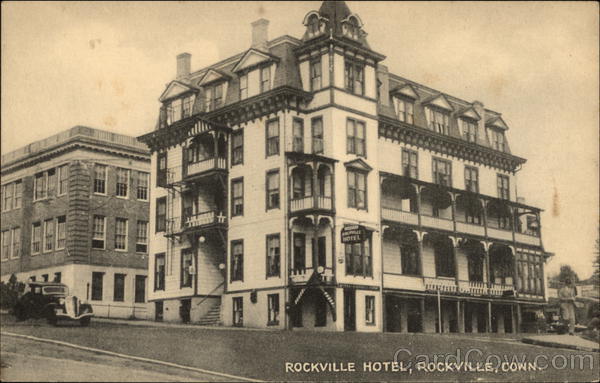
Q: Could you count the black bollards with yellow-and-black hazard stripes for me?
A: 0